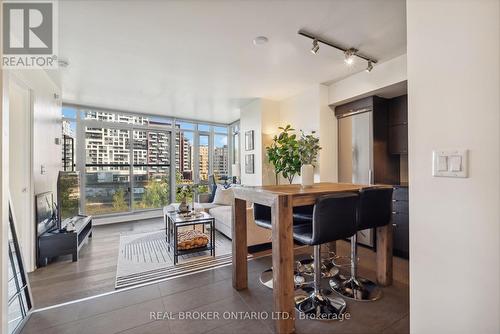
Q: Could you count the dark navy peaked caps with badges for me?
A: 0